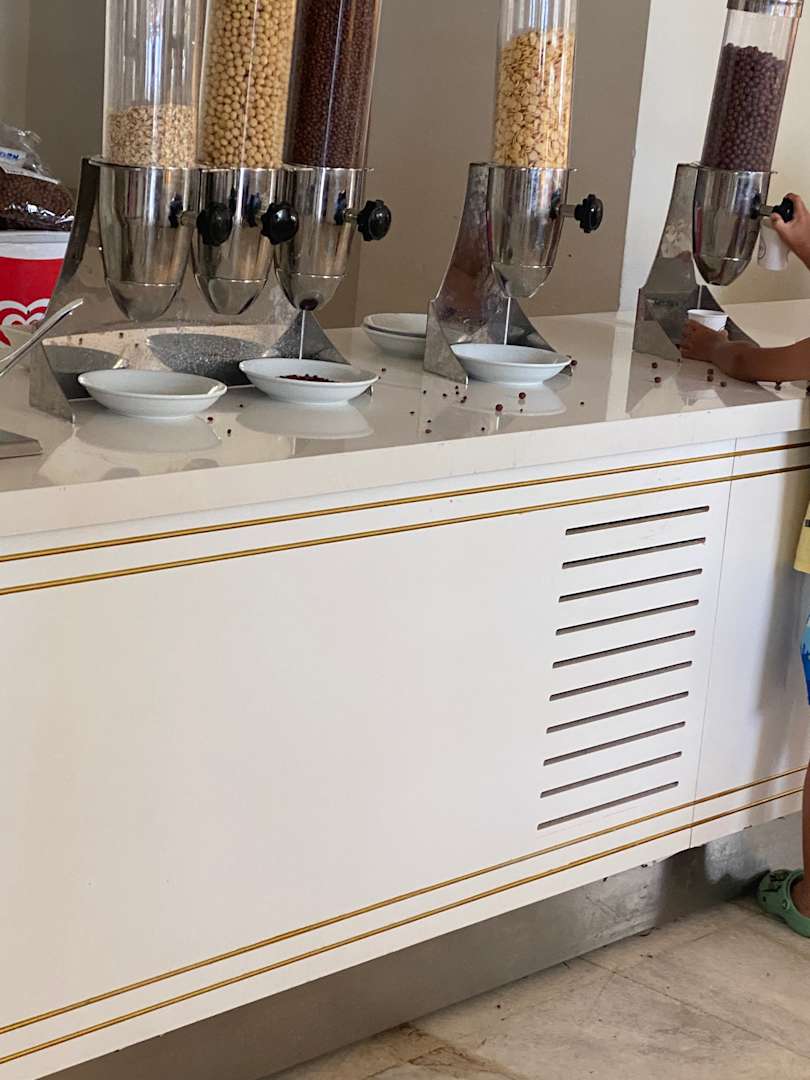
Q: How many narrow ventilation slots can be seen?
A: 10